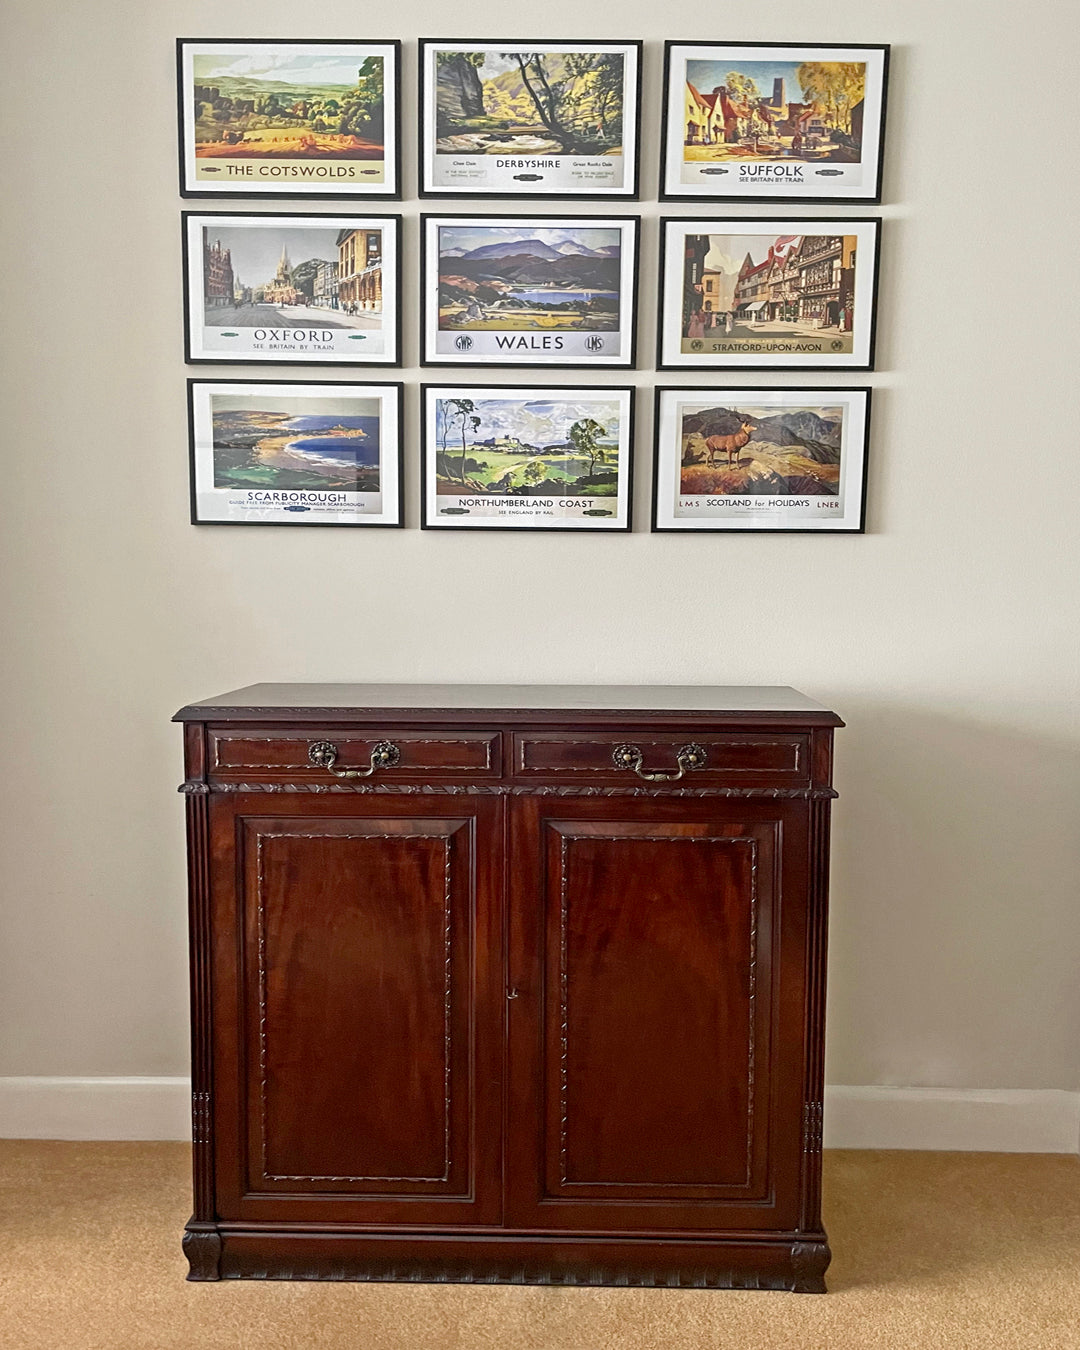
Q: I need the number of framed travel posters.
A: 9